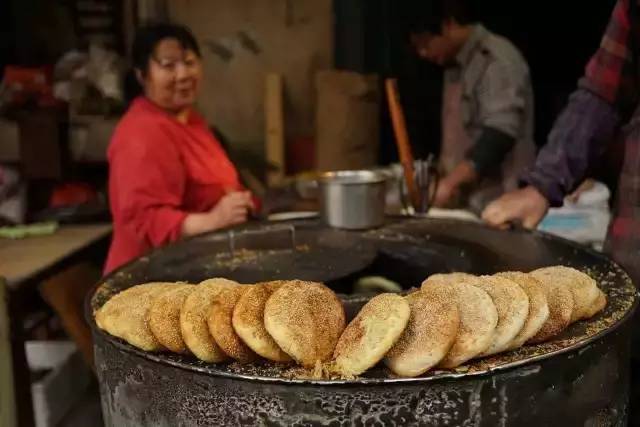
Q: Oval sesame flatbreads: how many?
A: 13